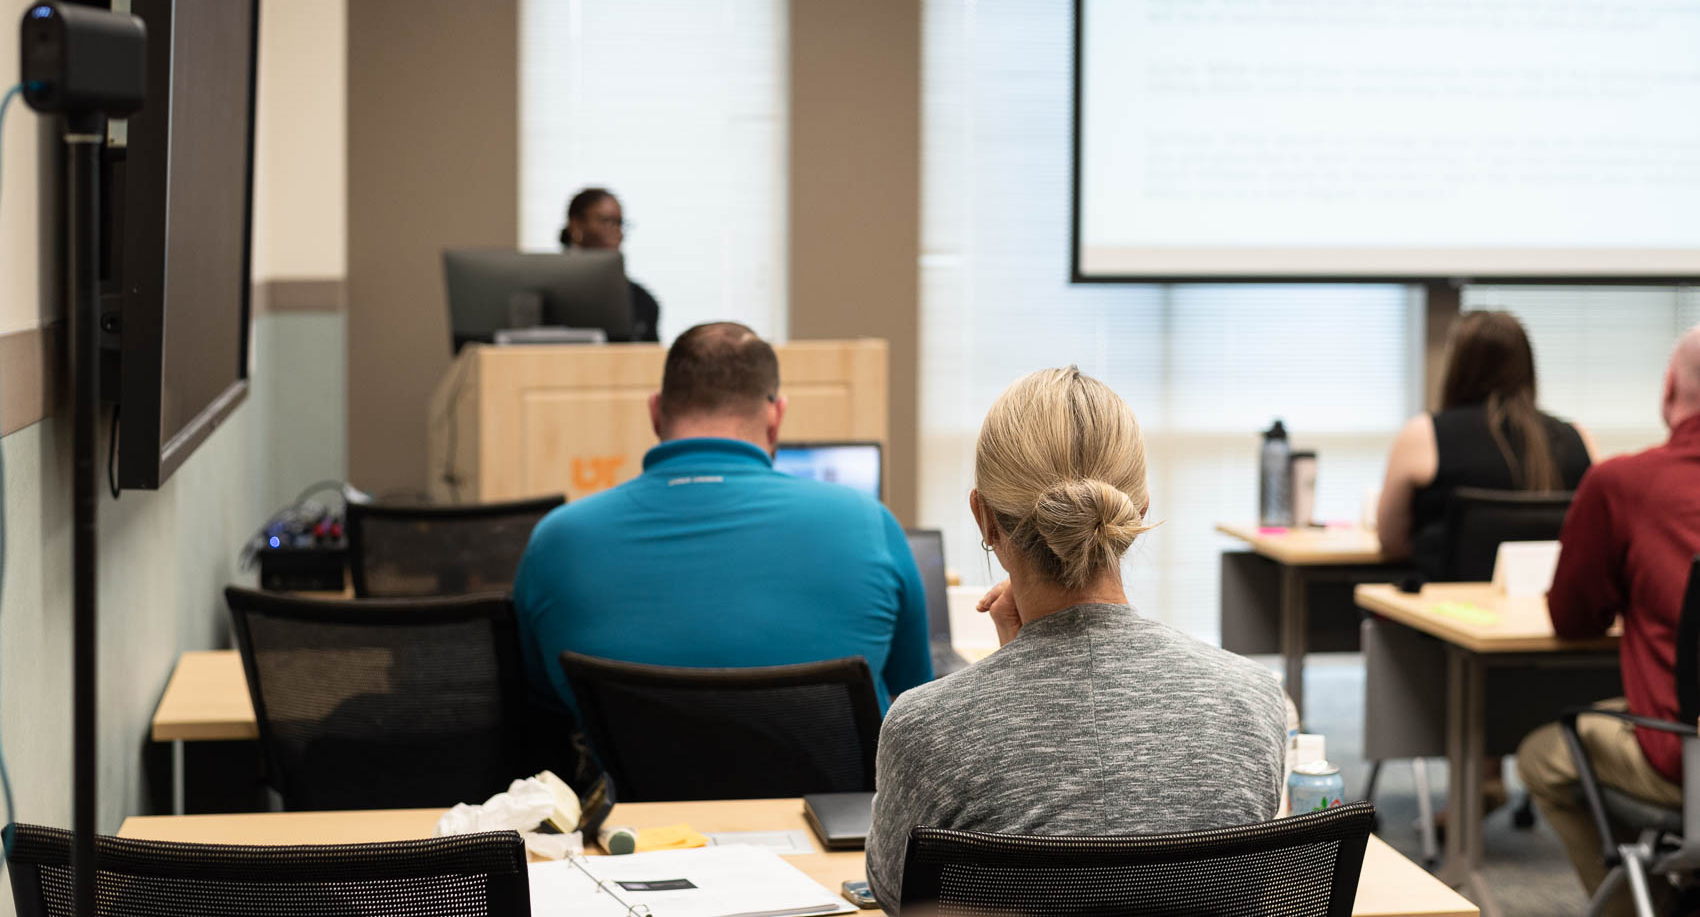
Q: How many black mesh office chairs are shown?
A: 7